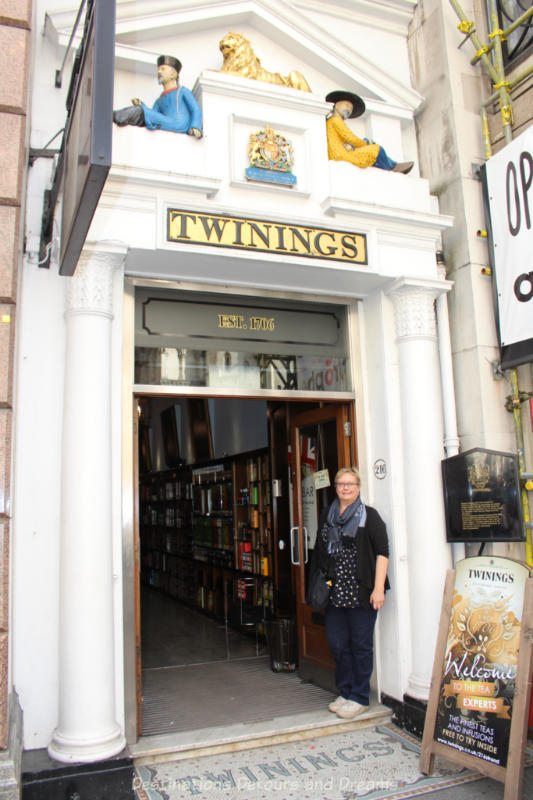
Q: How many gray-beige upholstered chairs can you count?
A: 0